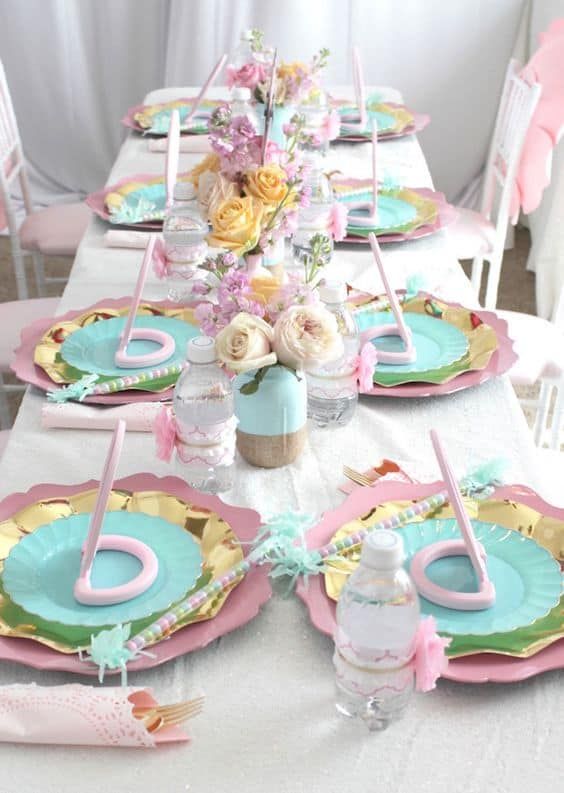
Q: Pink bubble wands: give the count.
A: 8